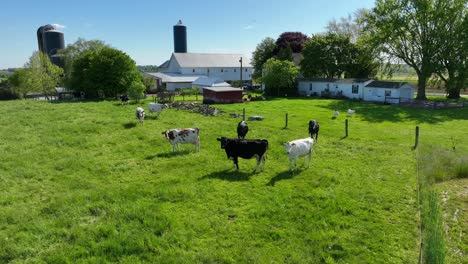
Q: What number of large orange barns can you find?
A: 0